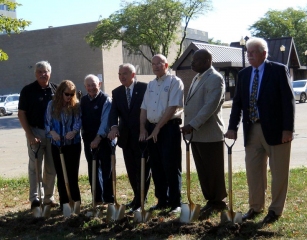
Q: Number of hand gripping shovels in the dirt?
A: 7